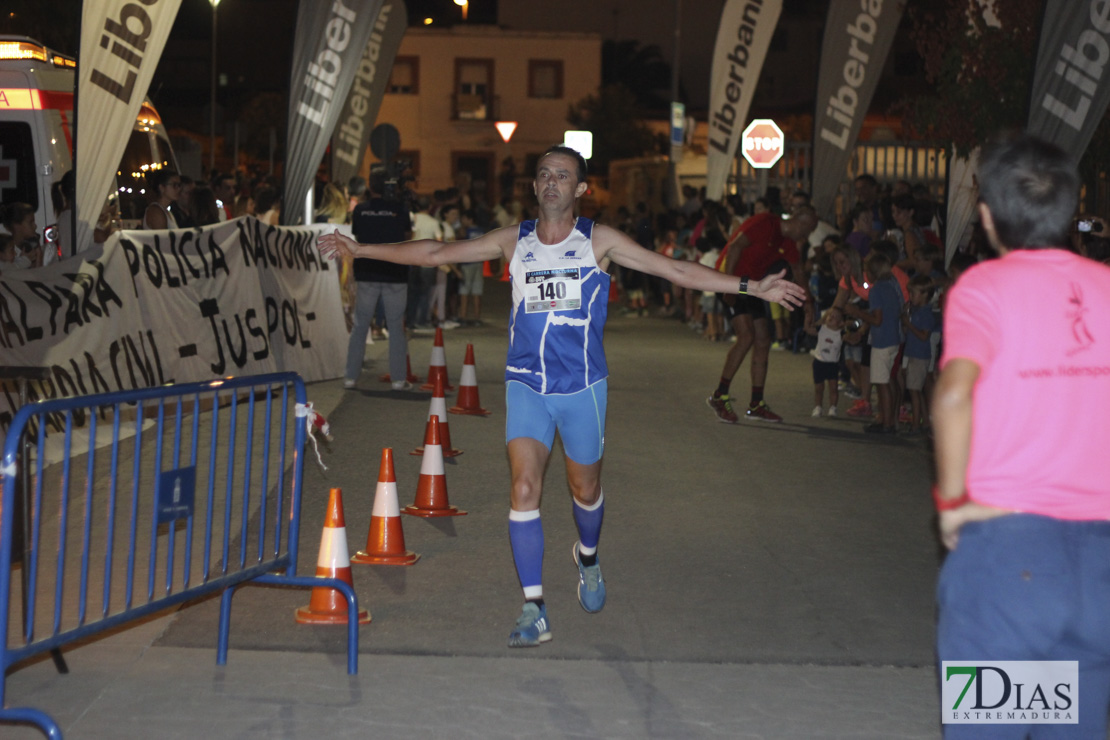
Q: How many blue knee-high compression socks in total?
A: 2